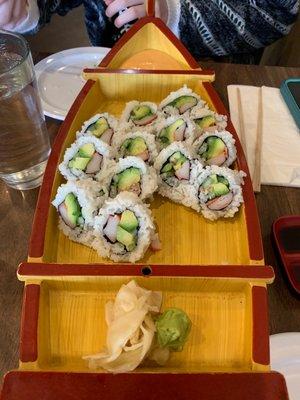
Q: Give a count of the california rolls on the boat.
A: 13